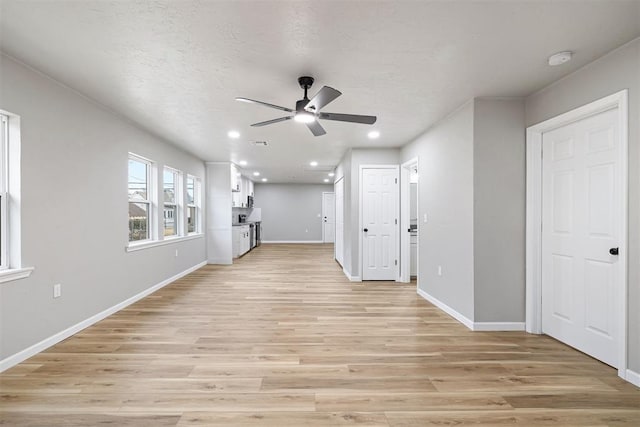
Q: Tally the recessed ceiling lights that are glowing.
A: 8